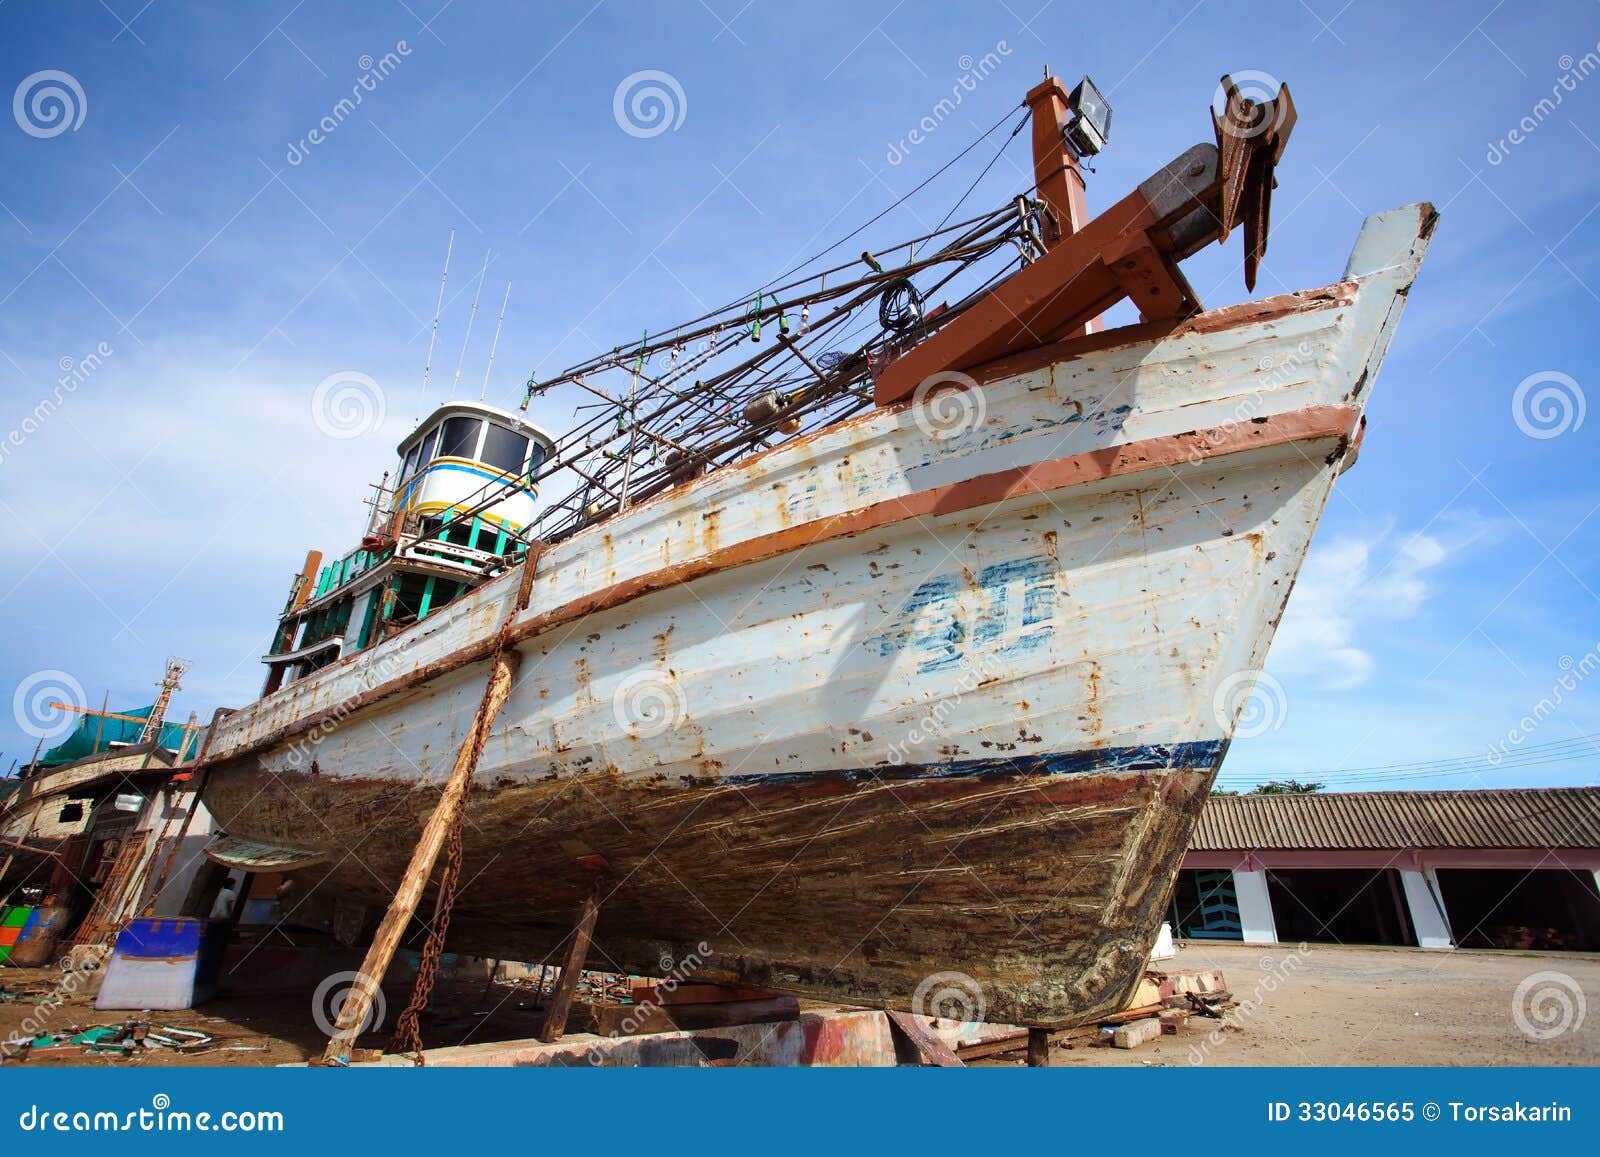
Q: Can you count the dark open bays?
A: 3